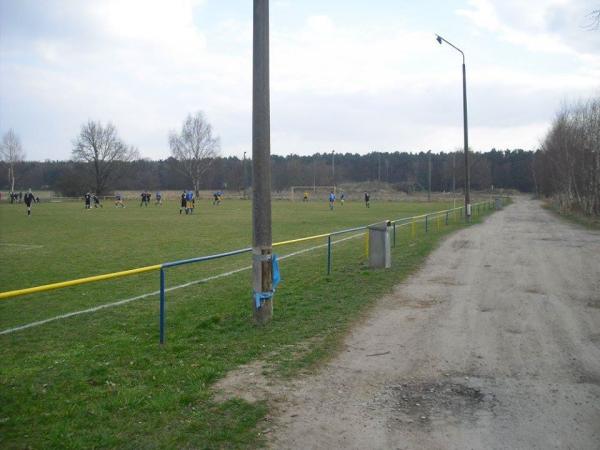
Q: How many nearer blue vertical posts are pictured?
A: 2